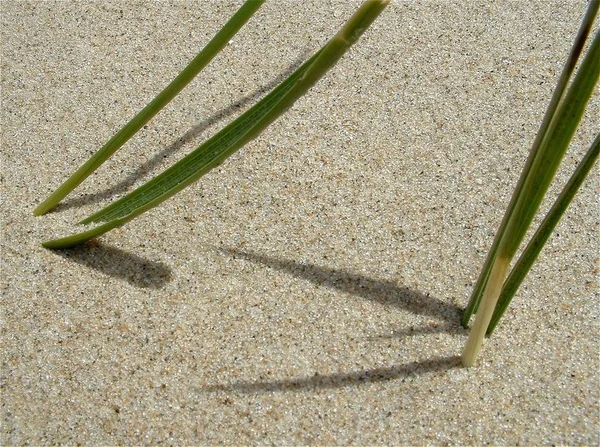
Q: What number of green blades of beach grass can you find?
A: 5